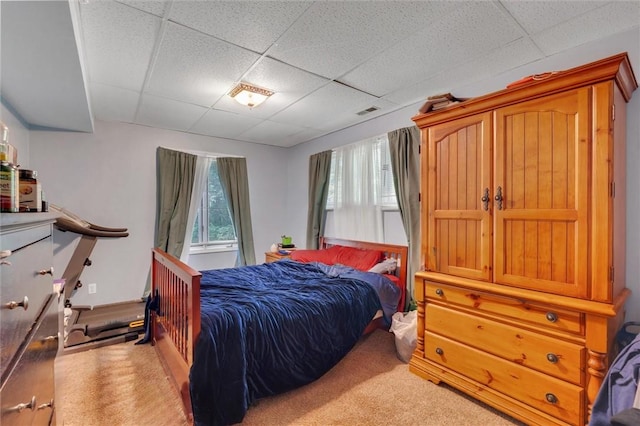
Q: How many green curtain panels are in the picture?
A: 4